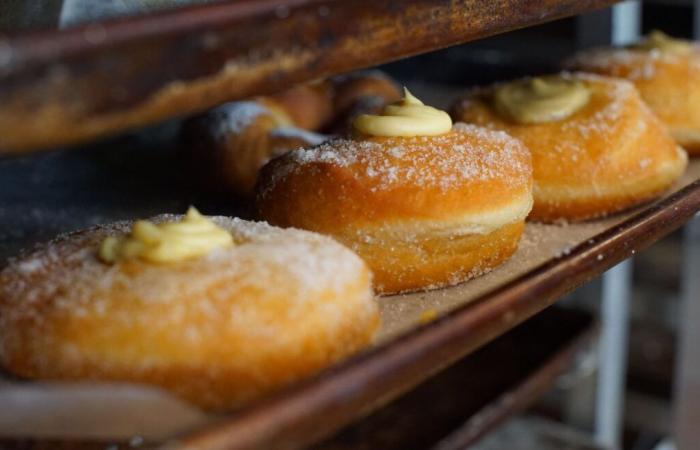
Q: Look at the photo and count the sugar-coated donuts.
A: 4